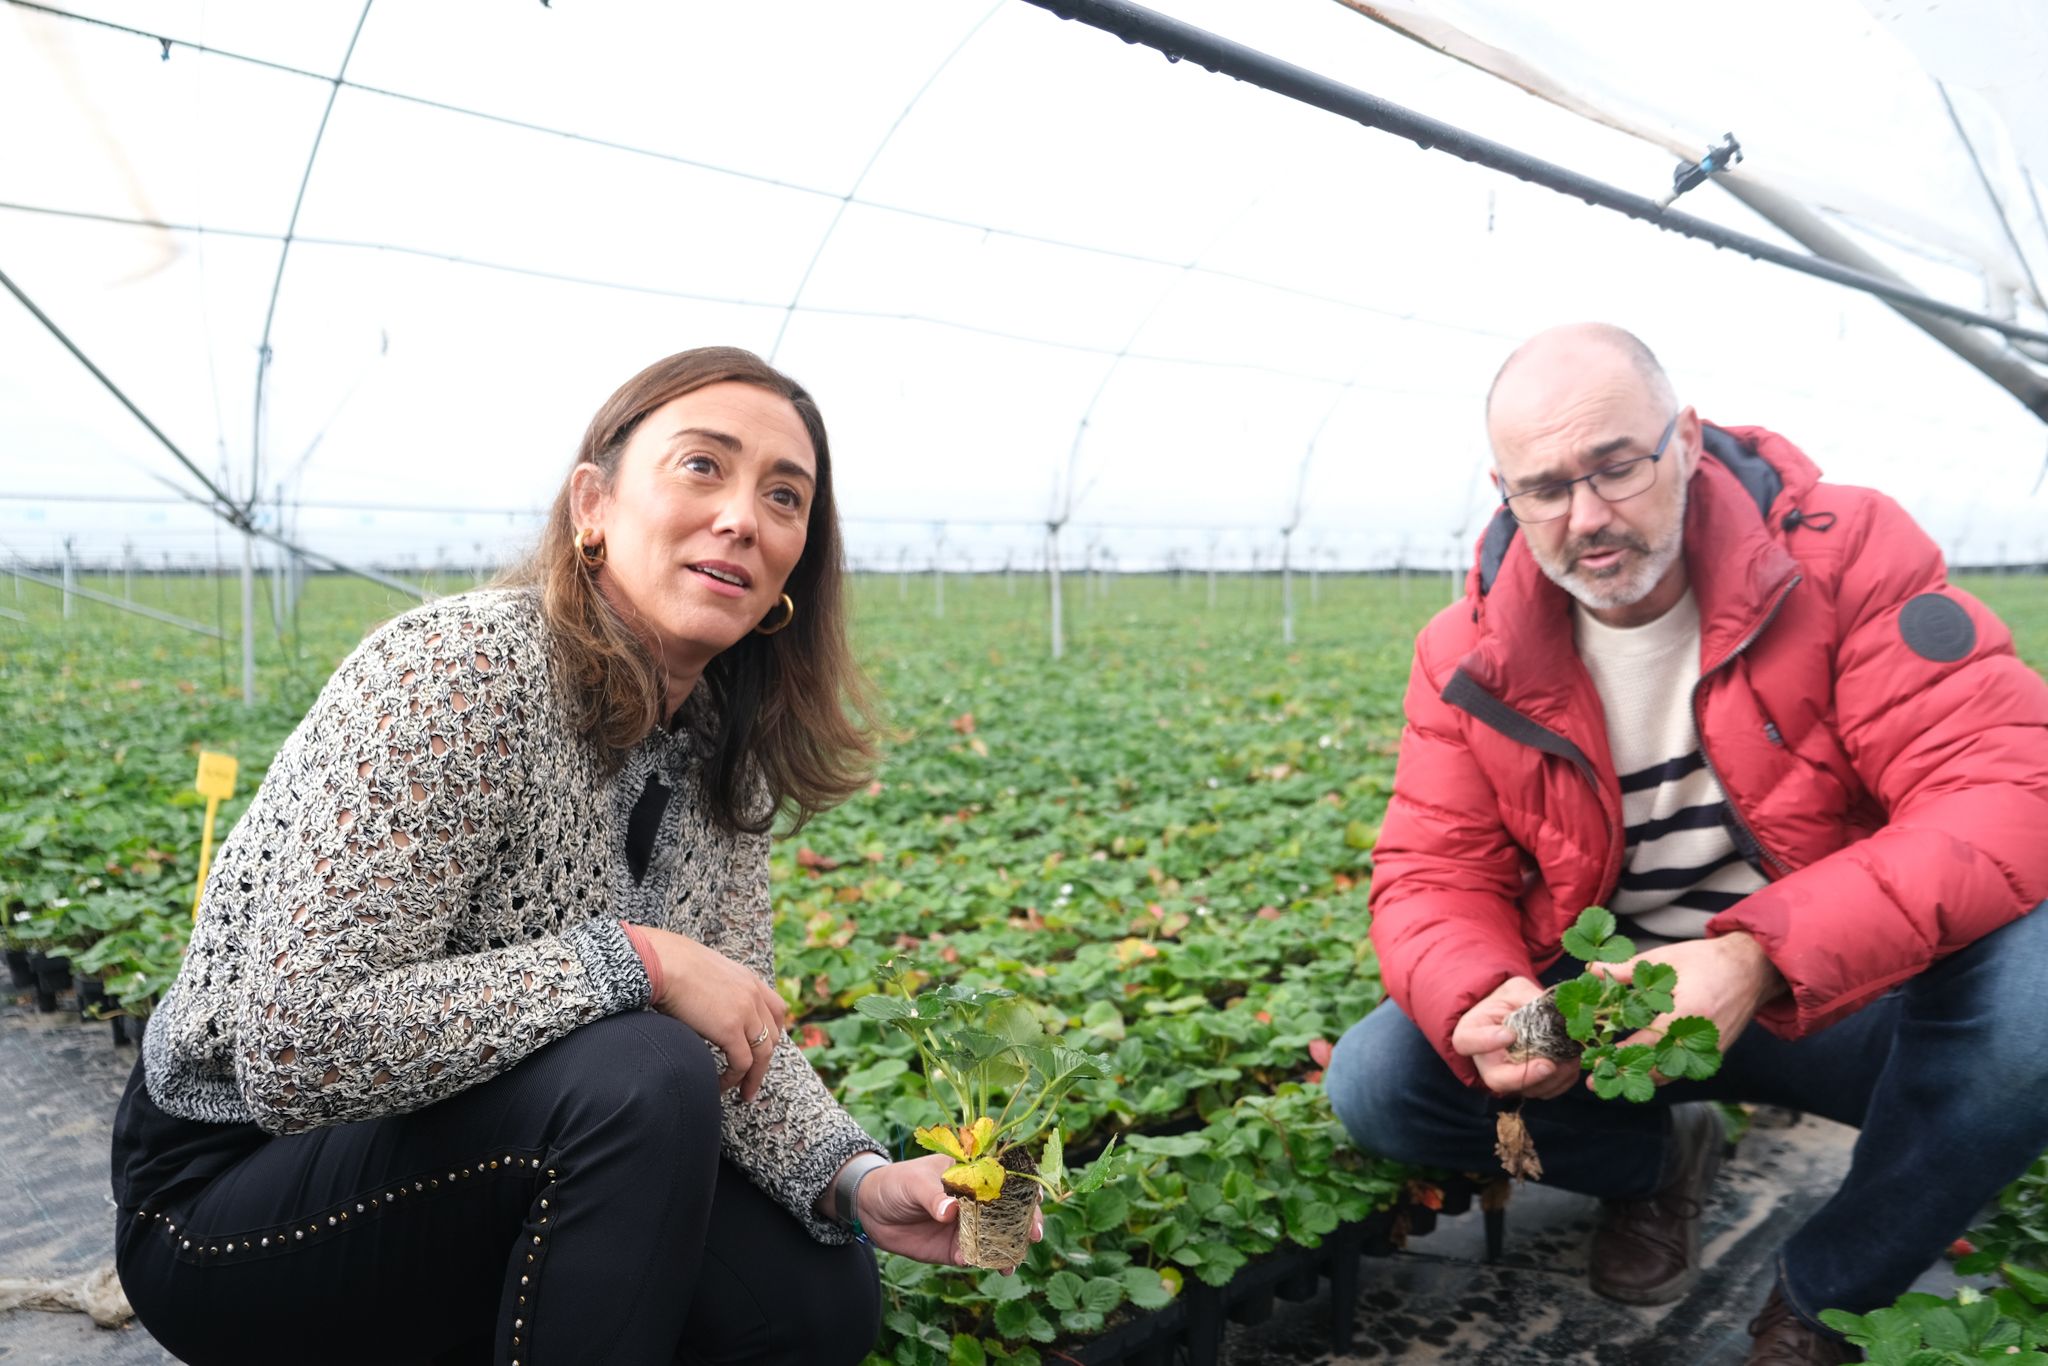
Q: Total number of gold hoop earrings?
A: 2